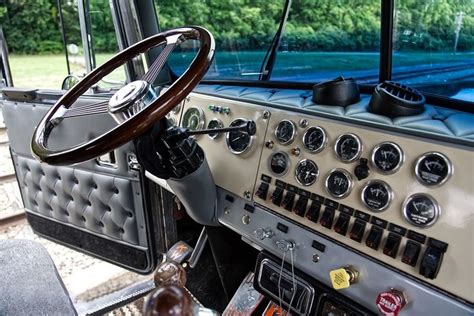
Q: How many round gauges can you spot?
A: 13